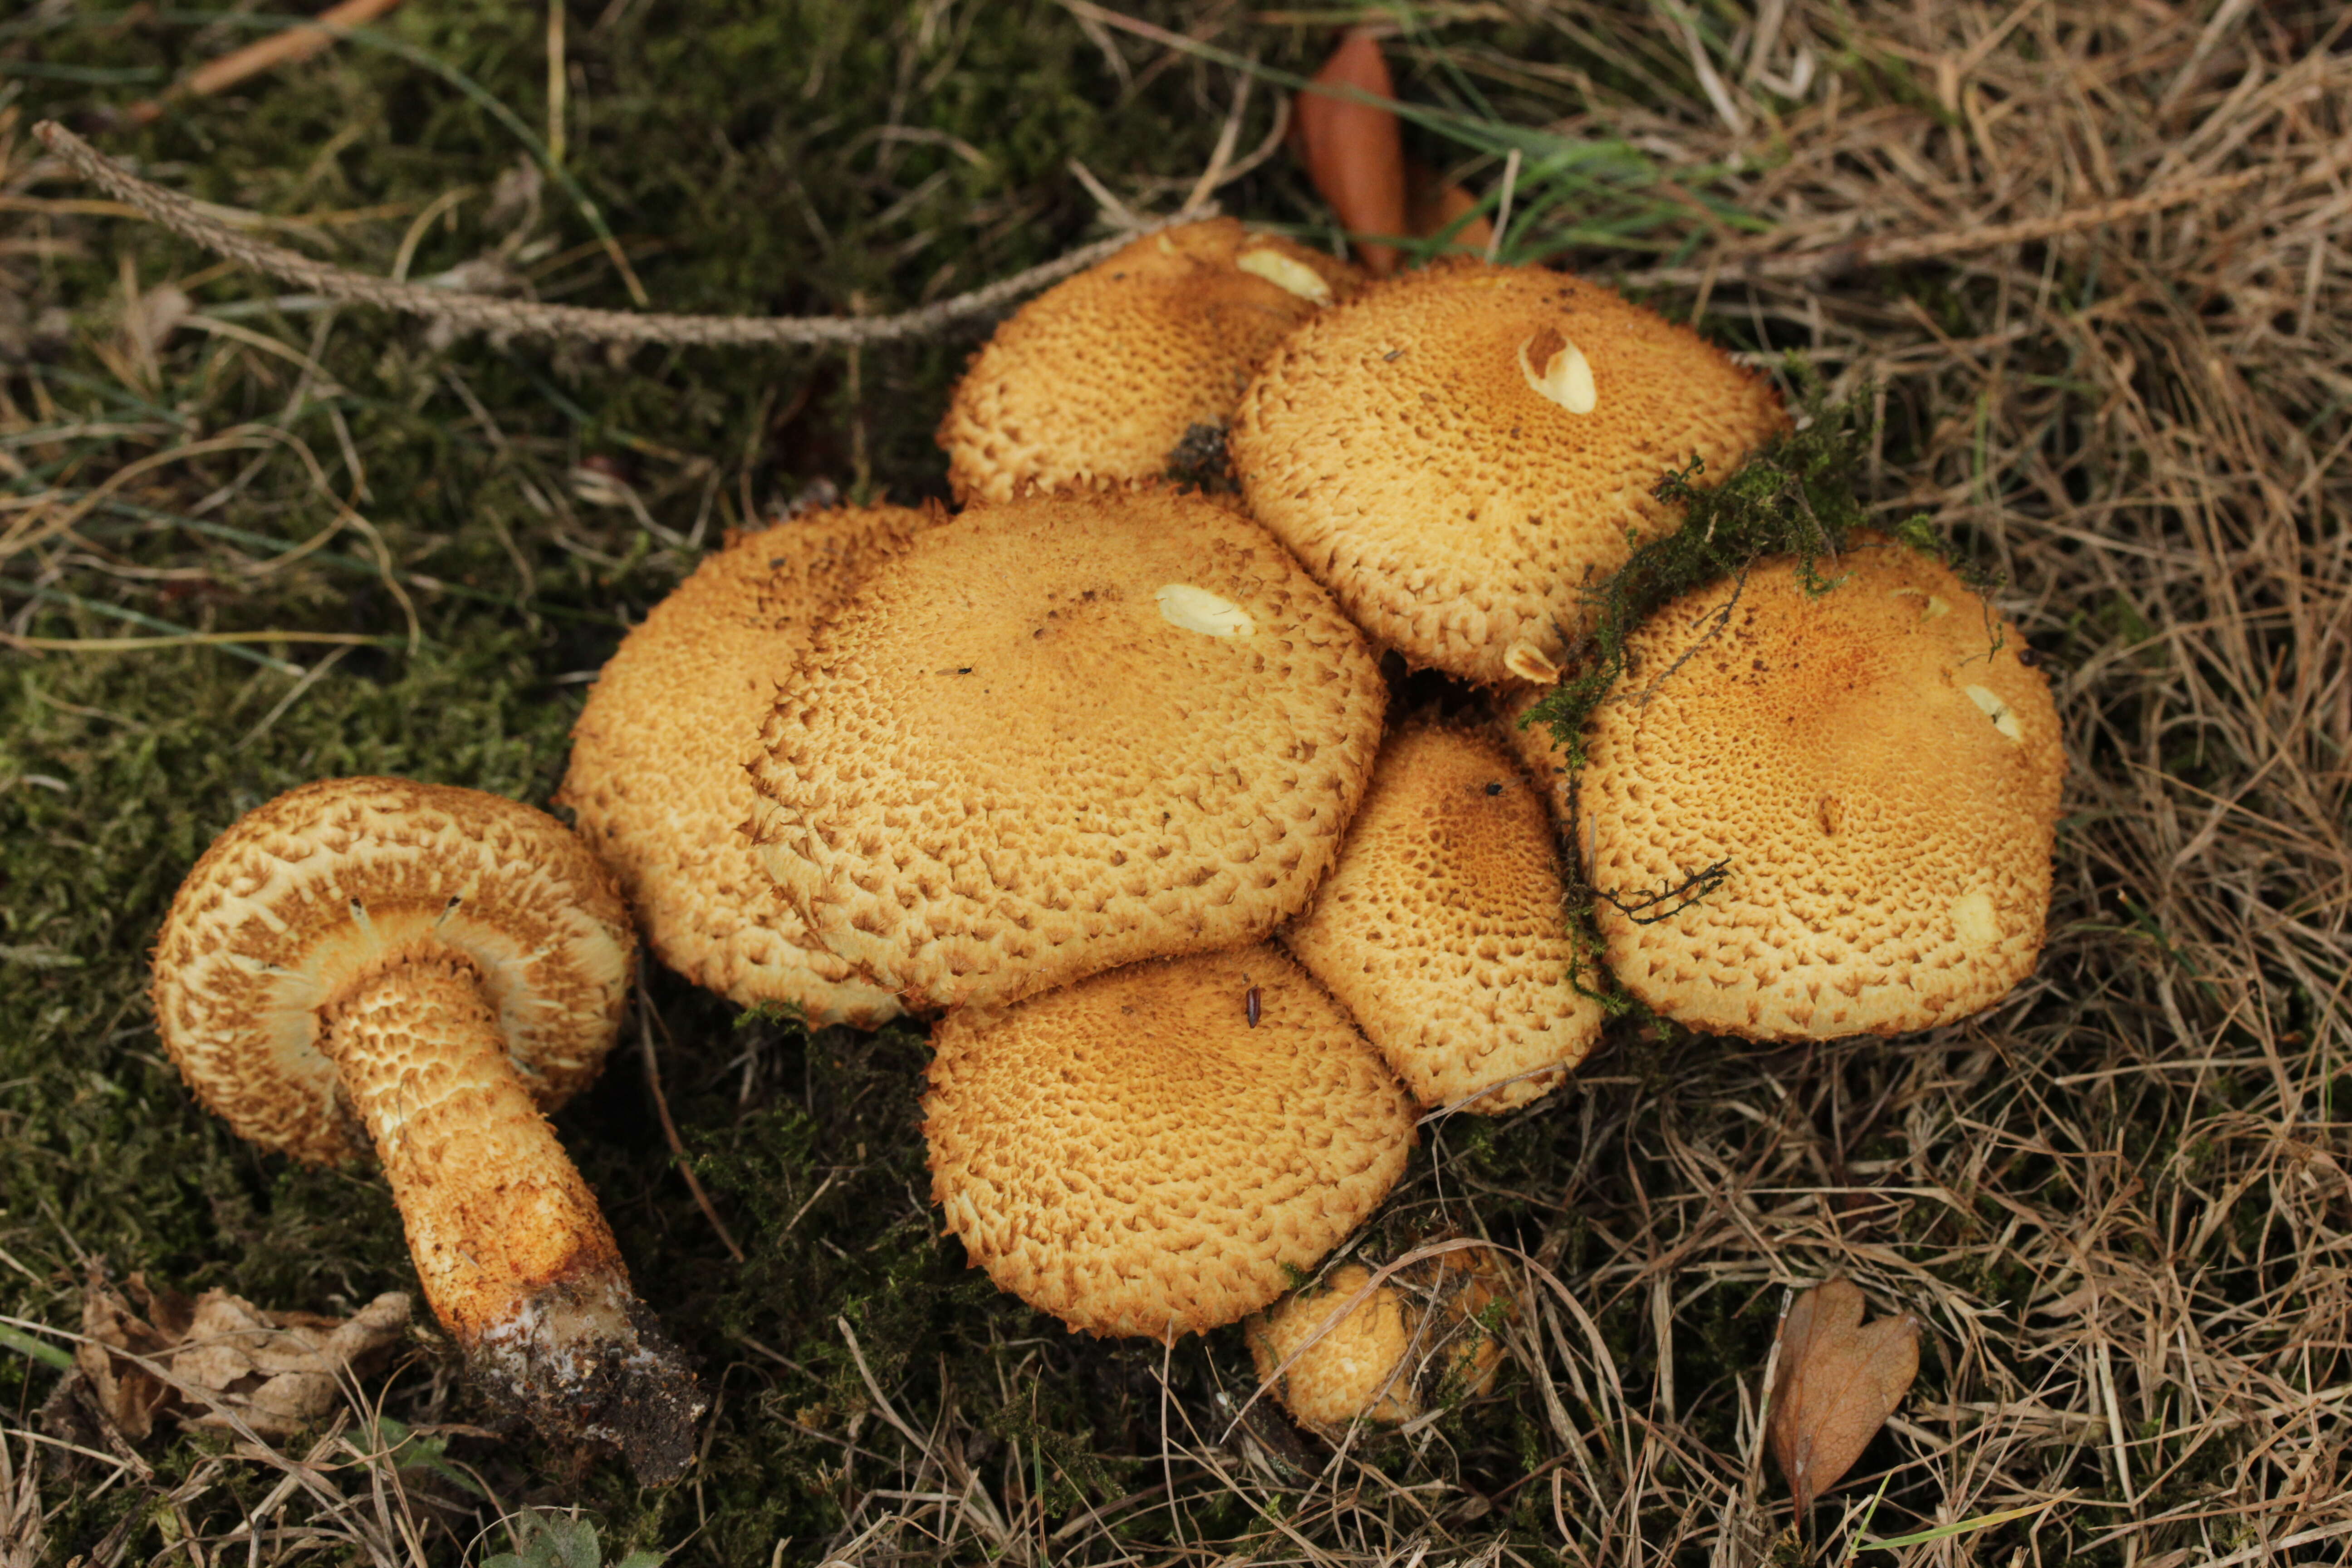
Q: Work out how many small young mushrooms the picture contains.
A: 2